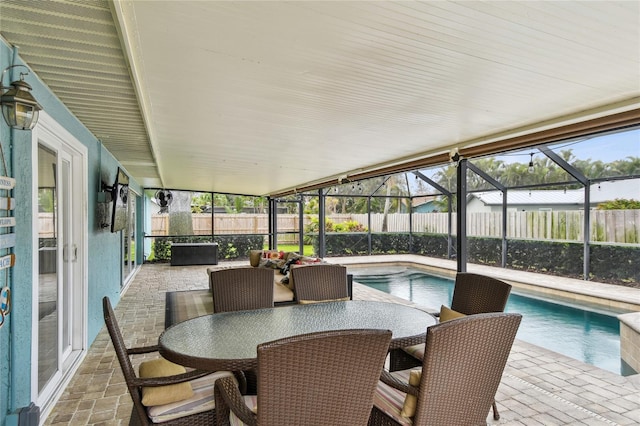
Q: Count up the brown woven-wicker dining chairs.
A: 6